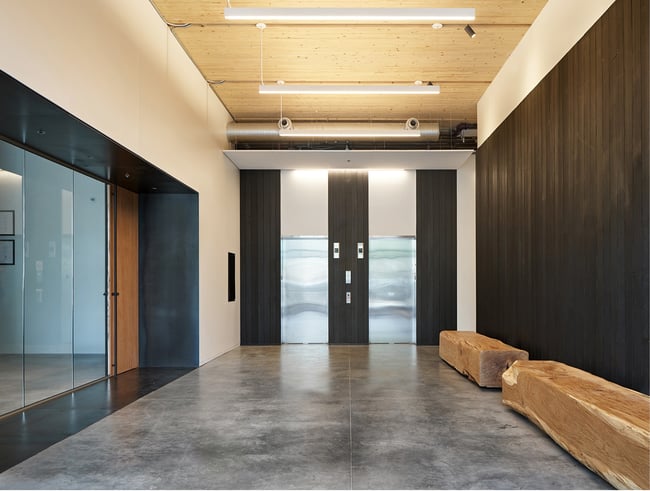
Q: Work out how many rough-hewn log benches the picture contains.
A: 2